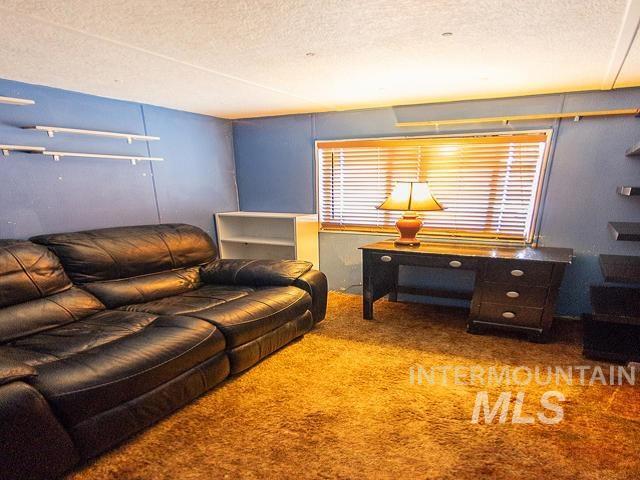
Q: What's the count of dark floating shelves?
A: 6